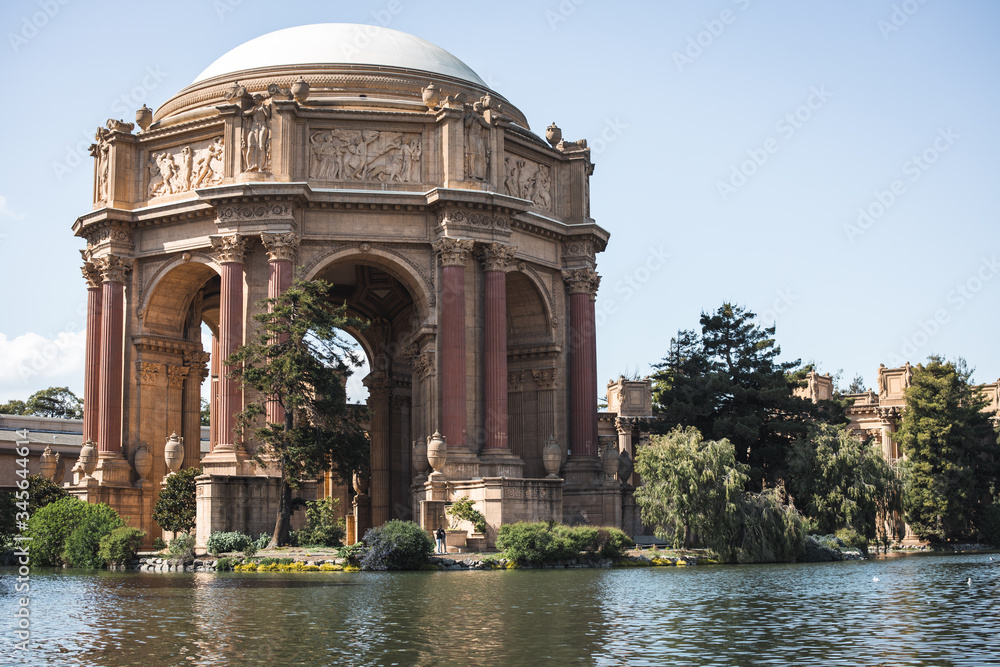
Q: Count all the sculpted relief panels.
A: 3